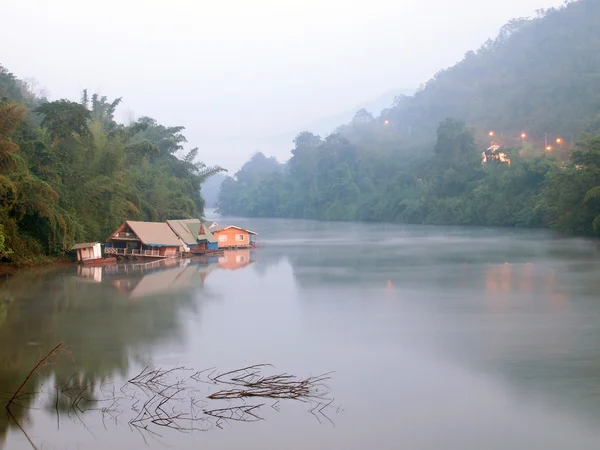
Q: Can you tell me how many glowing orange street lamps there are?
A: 5